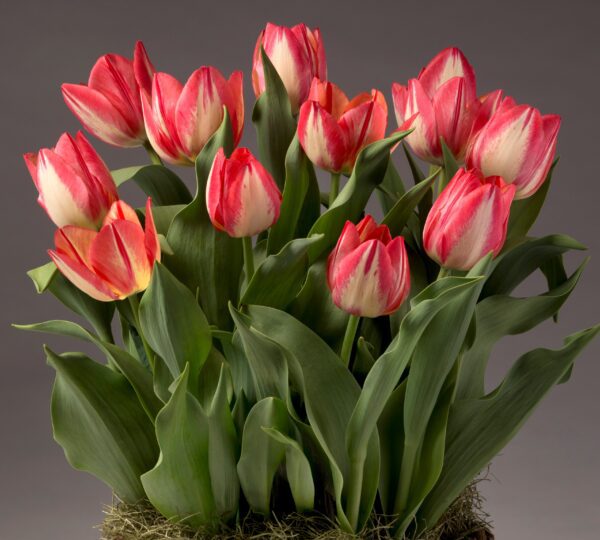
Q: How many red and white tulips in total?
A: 12